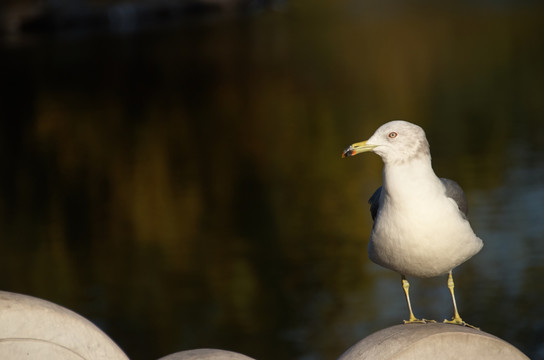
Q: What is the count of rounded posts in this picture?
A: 3